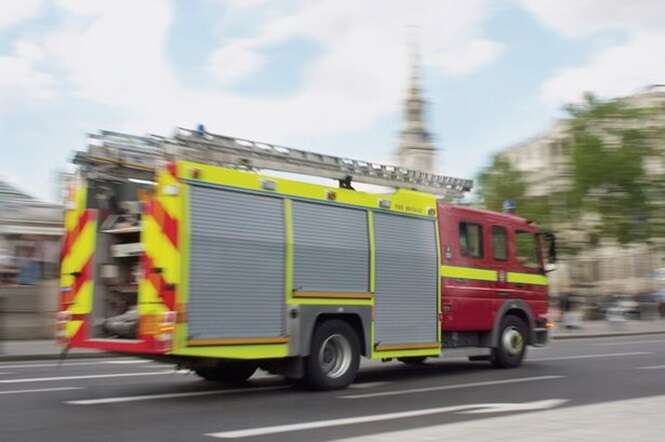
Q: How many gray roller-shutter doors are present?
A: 3